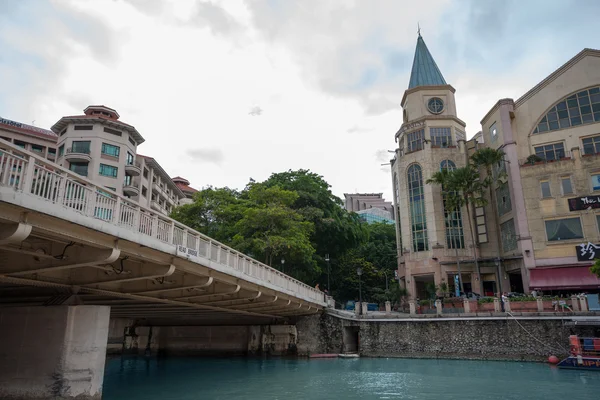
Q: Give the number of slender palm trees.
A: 3